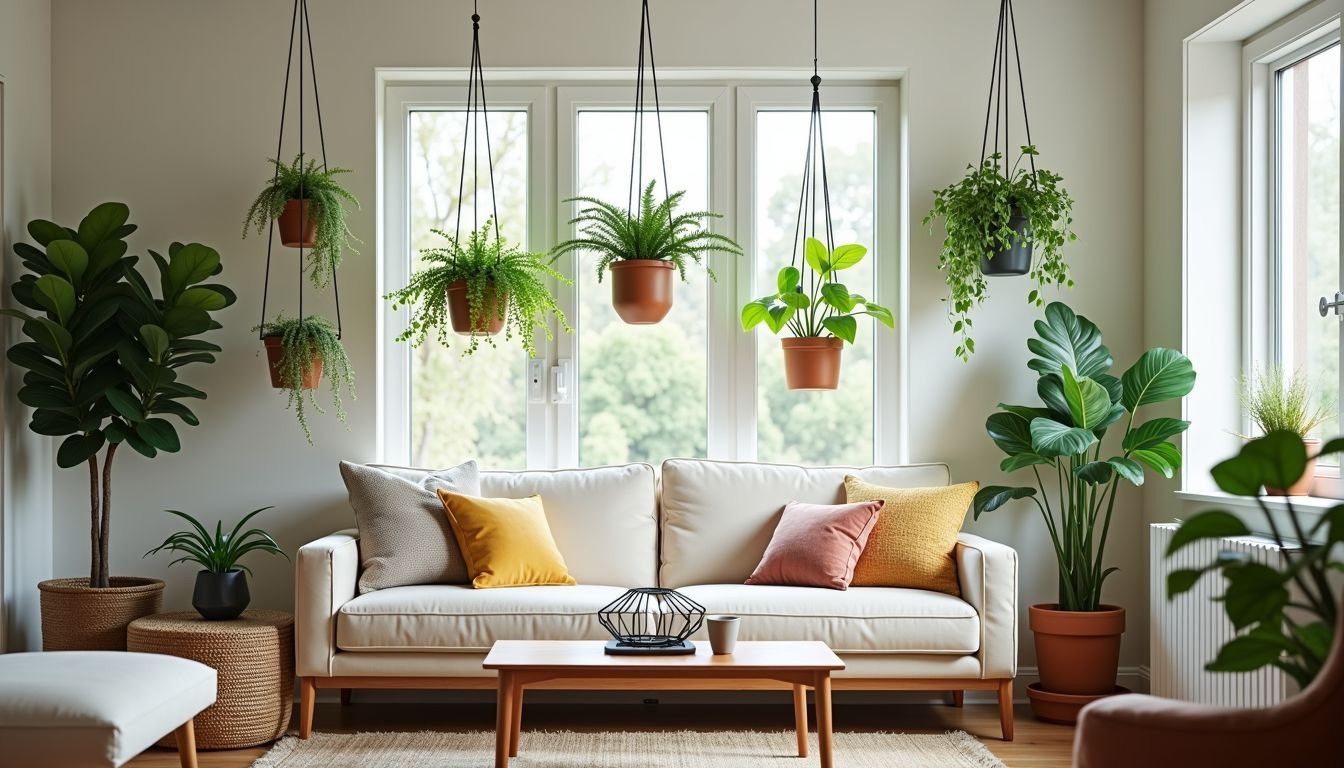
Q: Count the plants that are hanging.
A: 6